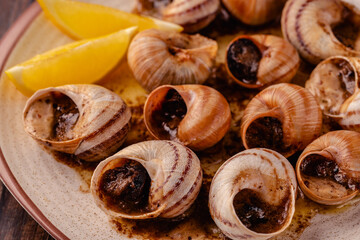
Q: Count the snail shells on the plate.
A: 12